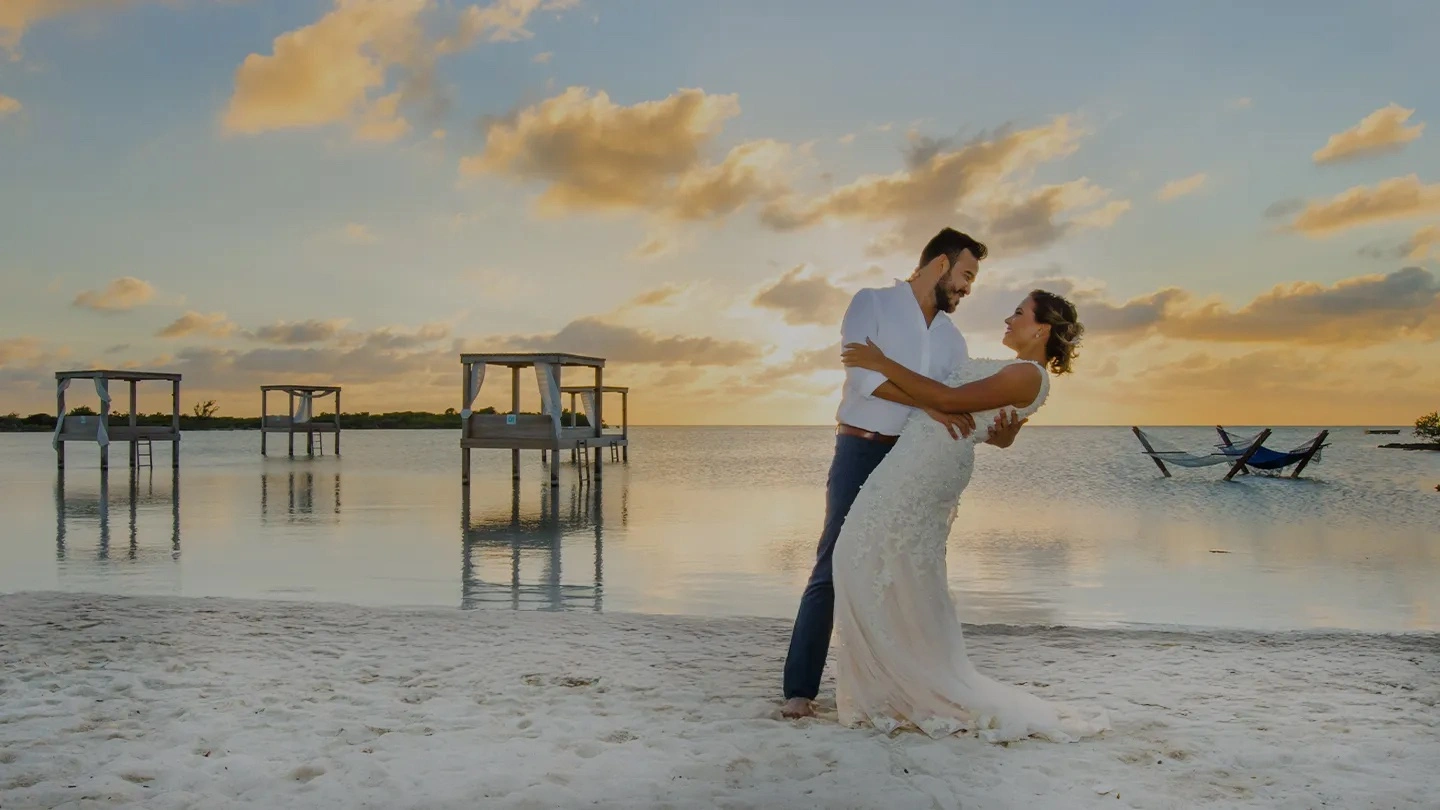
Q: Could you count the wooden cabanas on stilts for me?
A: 4